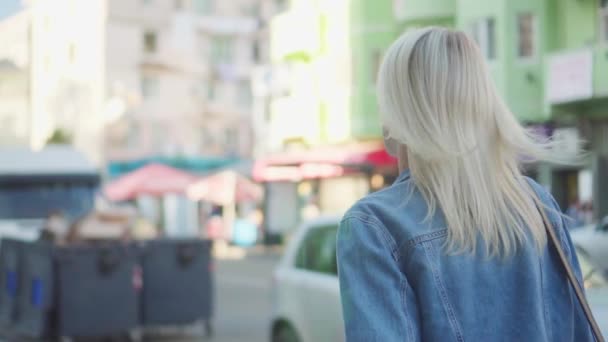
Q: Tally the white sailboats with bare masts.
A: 0